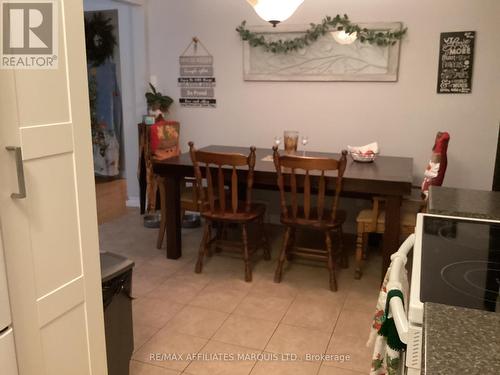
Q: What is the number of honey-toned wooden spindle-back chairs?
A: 2